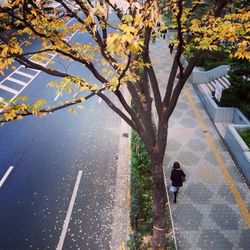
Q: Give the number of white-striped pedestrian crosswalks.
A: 1